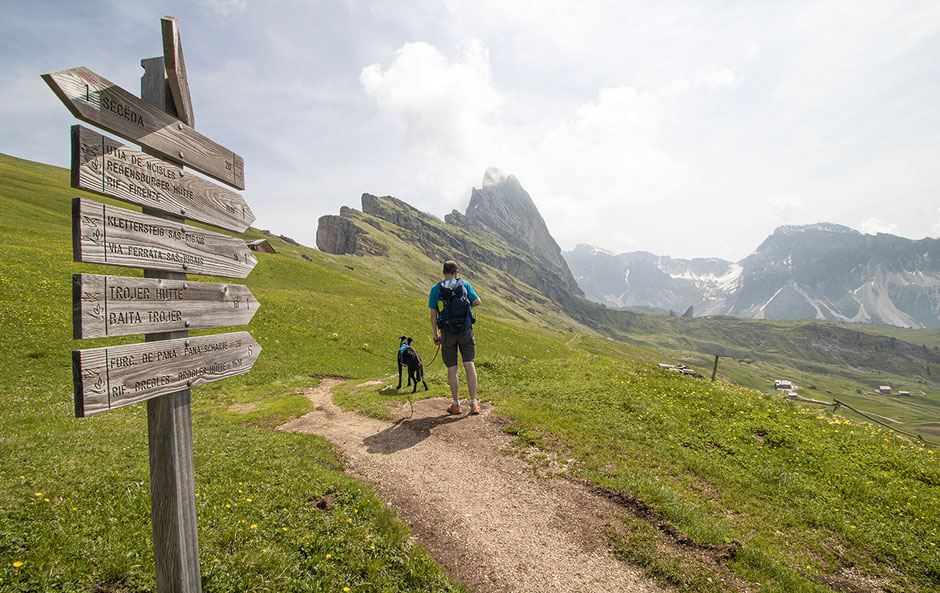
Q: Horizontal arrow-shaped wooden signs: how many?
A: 5